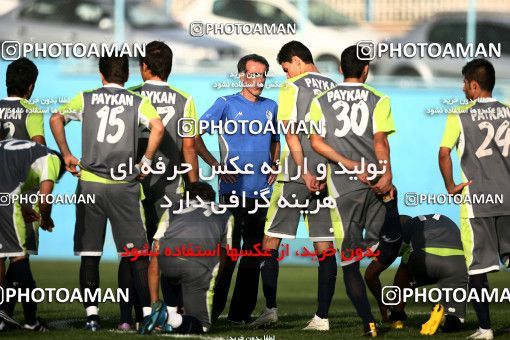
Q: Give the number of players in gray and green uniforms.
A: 9